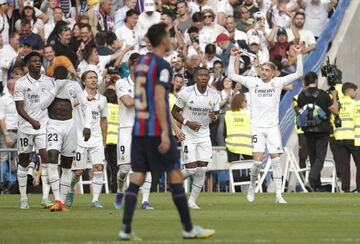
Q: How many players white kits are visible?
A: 6